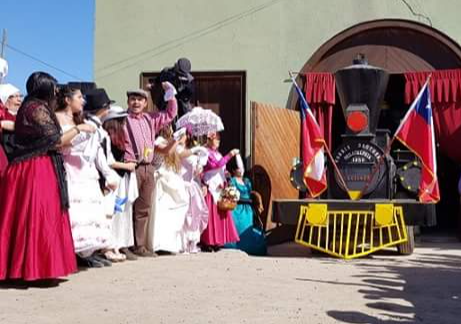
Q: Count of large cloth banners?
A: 2